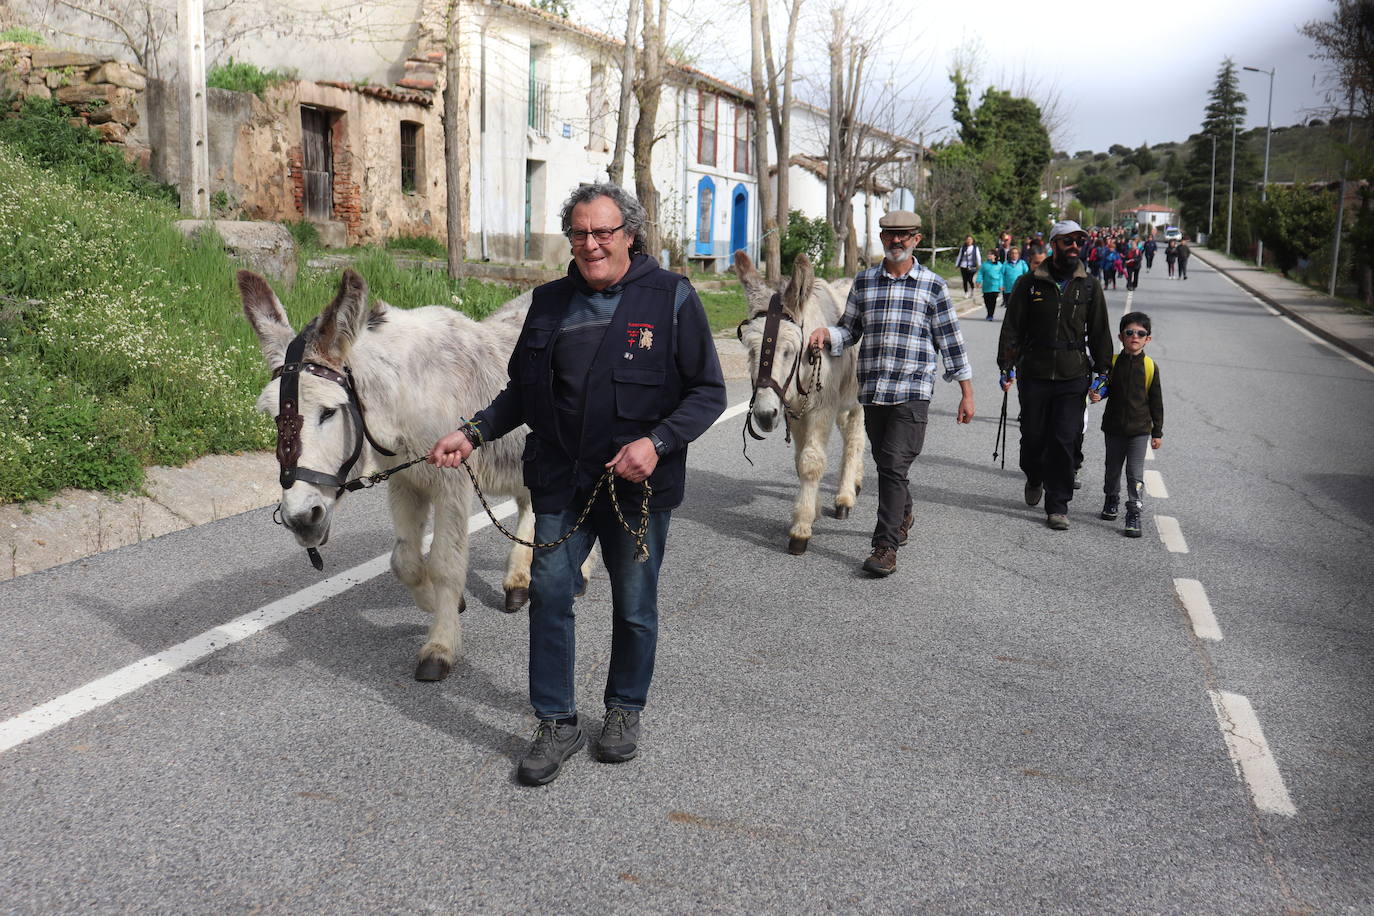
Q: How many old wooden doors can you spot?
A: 1